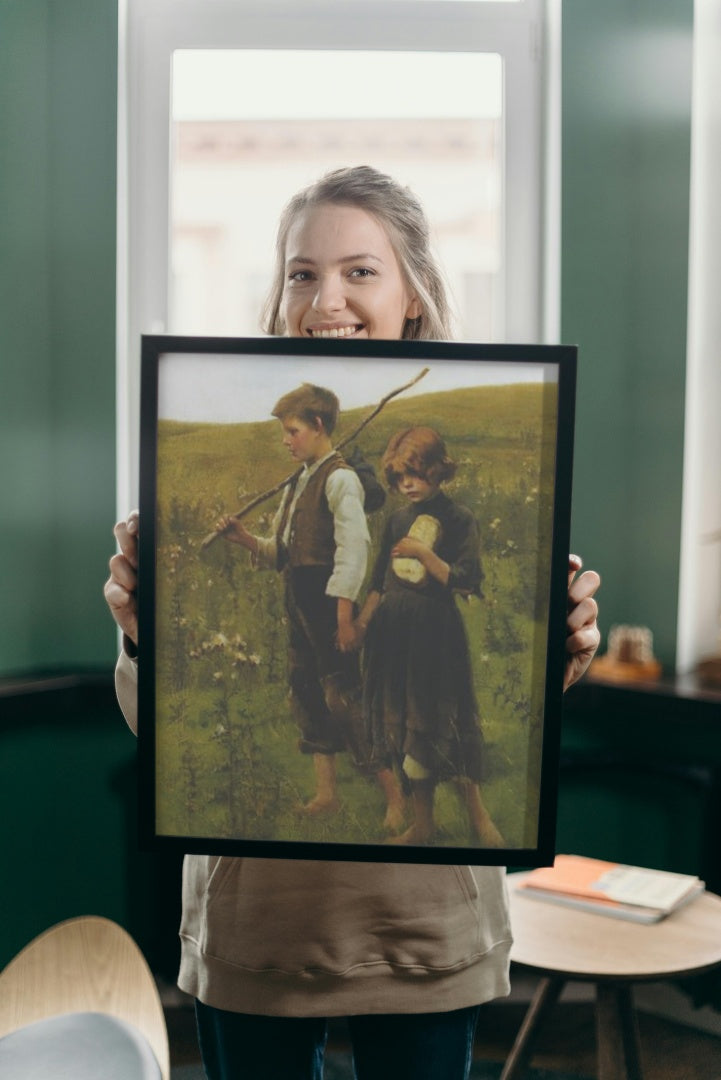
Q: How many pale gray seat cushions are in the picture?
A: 1